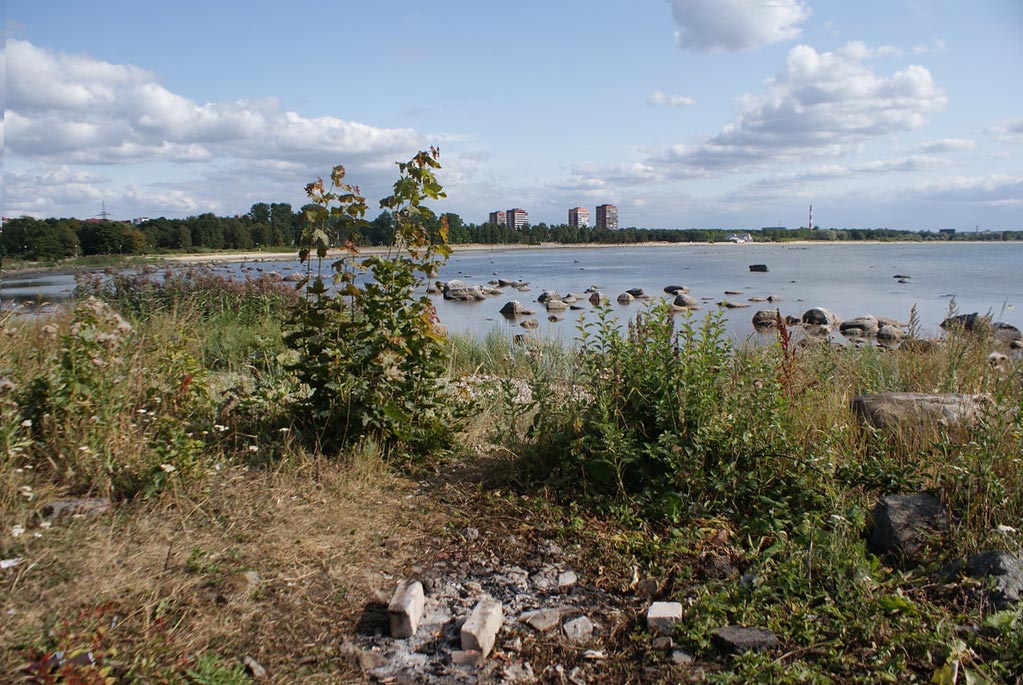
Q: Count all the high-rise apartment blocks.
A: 4